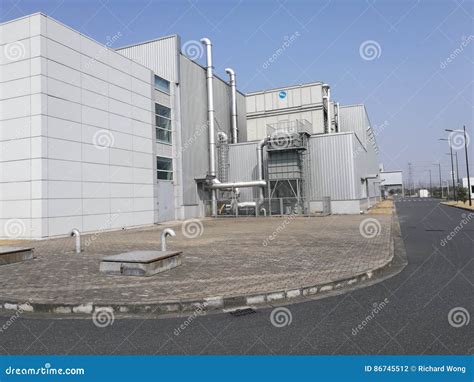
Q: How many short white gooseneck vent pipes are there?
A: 2